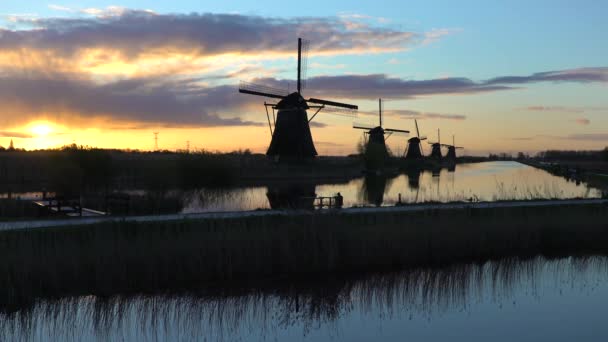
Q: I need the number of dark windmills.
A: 5